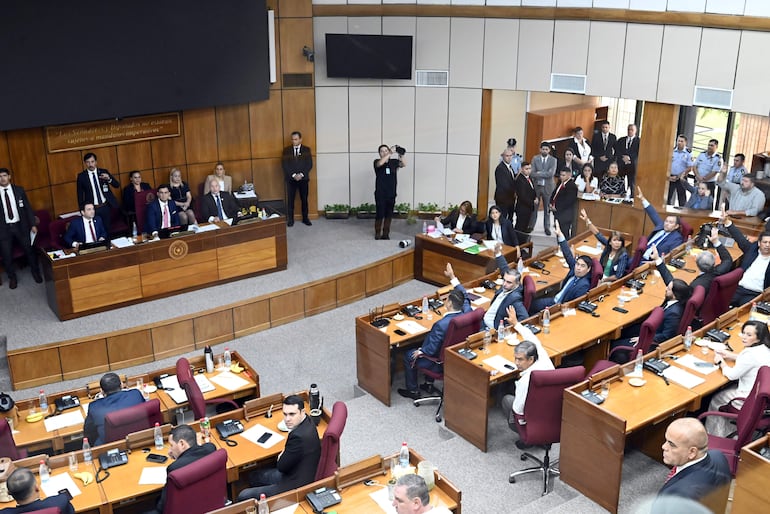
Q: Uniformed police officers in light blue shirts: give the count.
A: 4